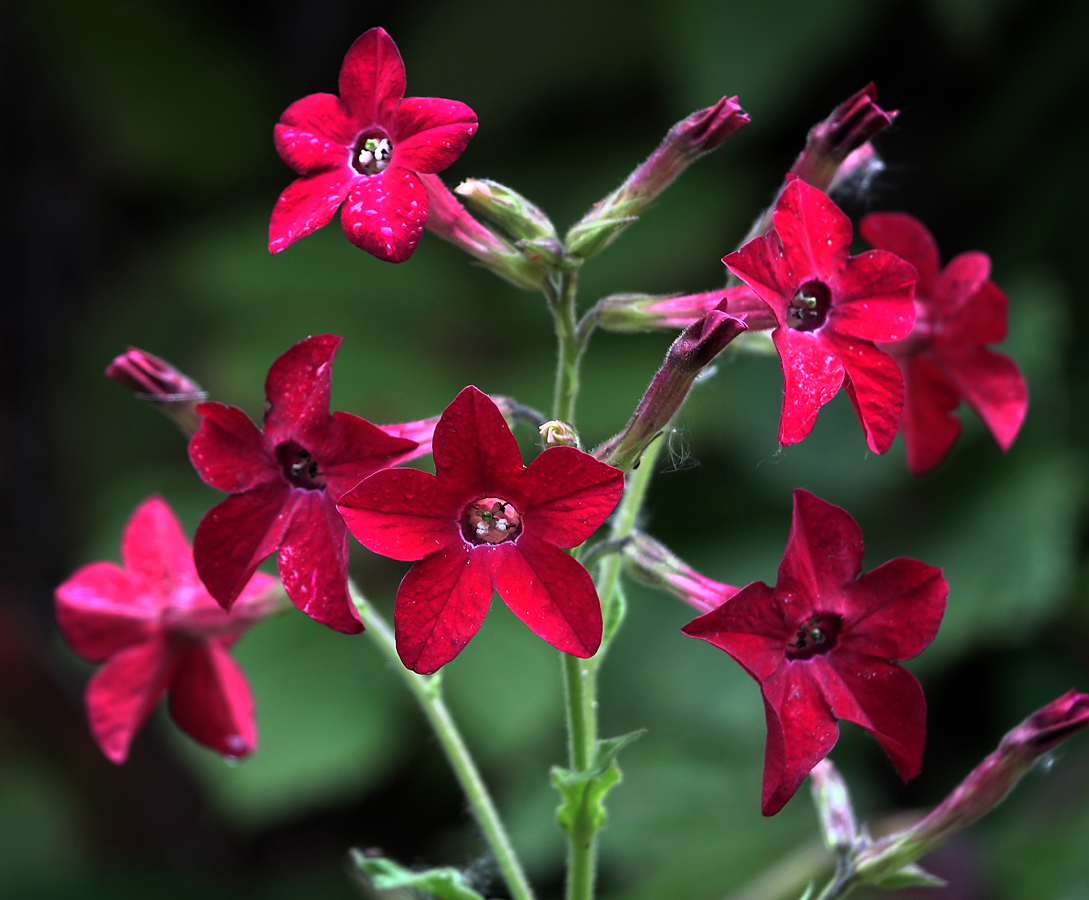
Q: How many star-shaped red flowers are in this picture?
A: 7